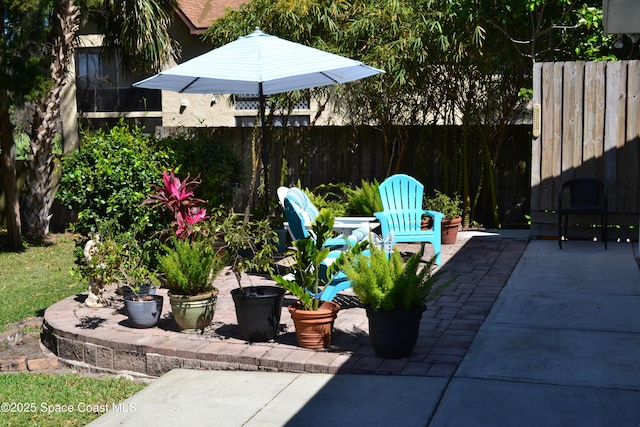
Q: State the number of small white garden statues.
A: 1